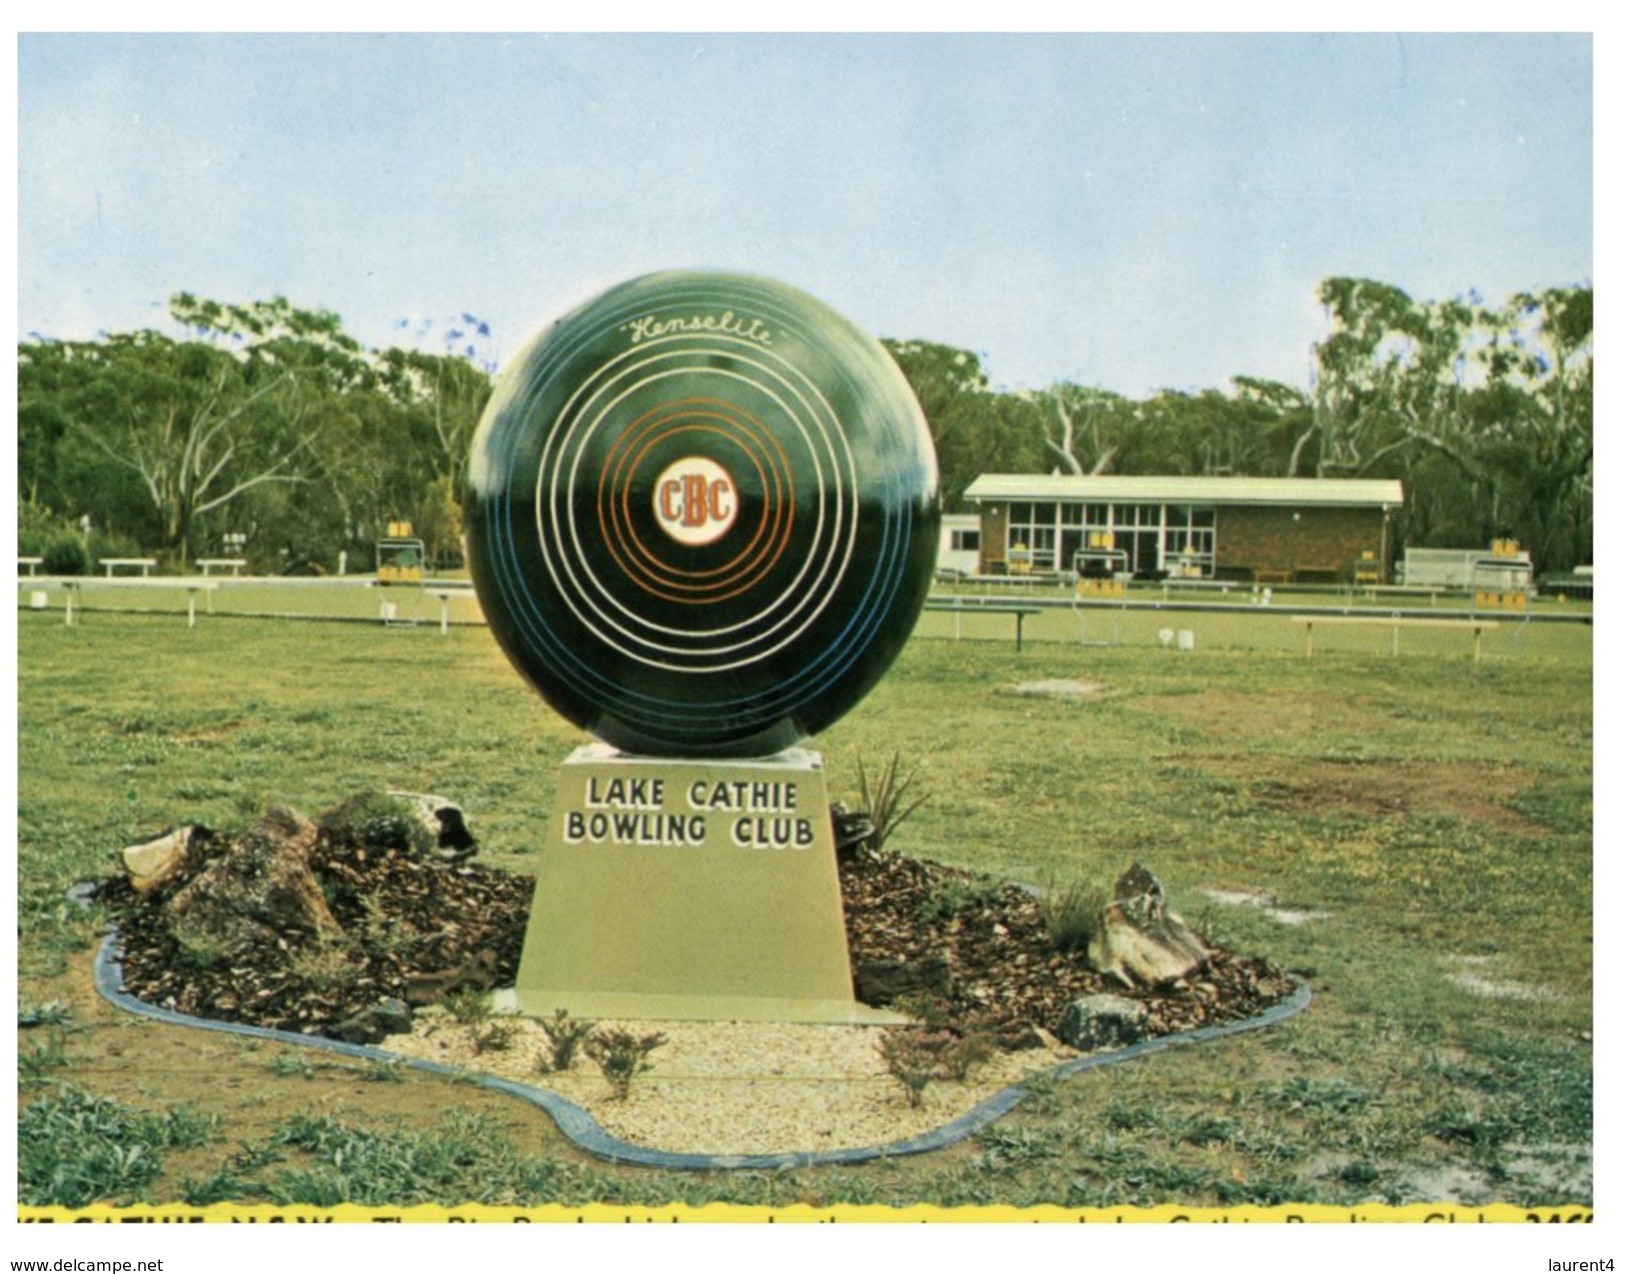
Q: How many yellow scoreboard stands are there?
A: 6